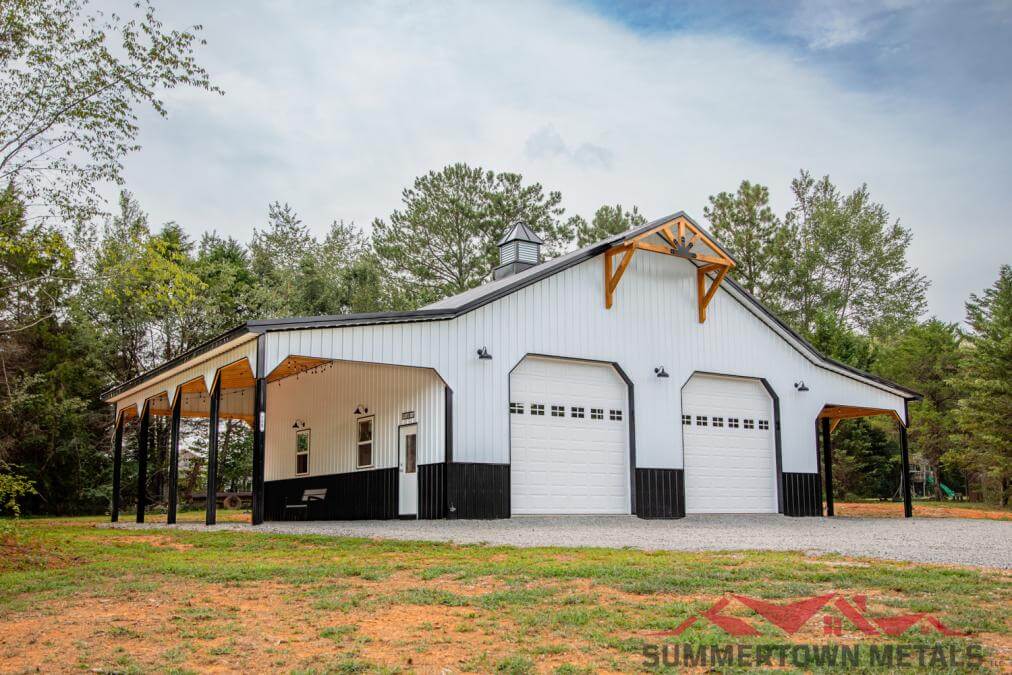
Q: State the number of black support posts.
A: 7